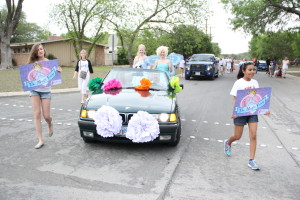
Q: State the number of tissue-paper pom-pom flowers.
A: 6